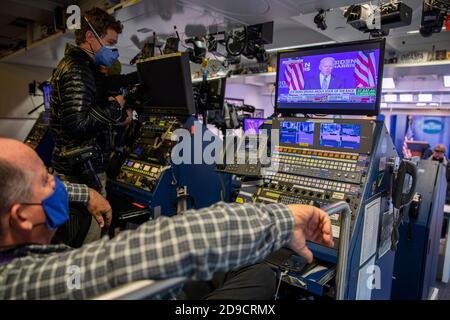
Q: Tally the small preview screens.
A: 2